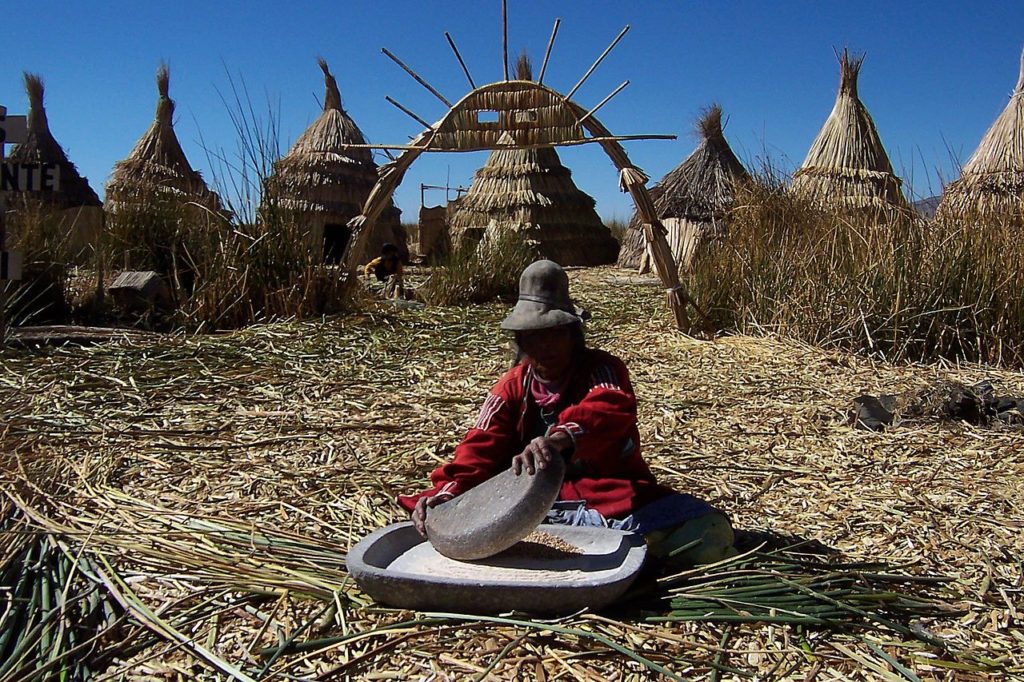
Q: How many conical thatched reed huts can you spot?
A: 7